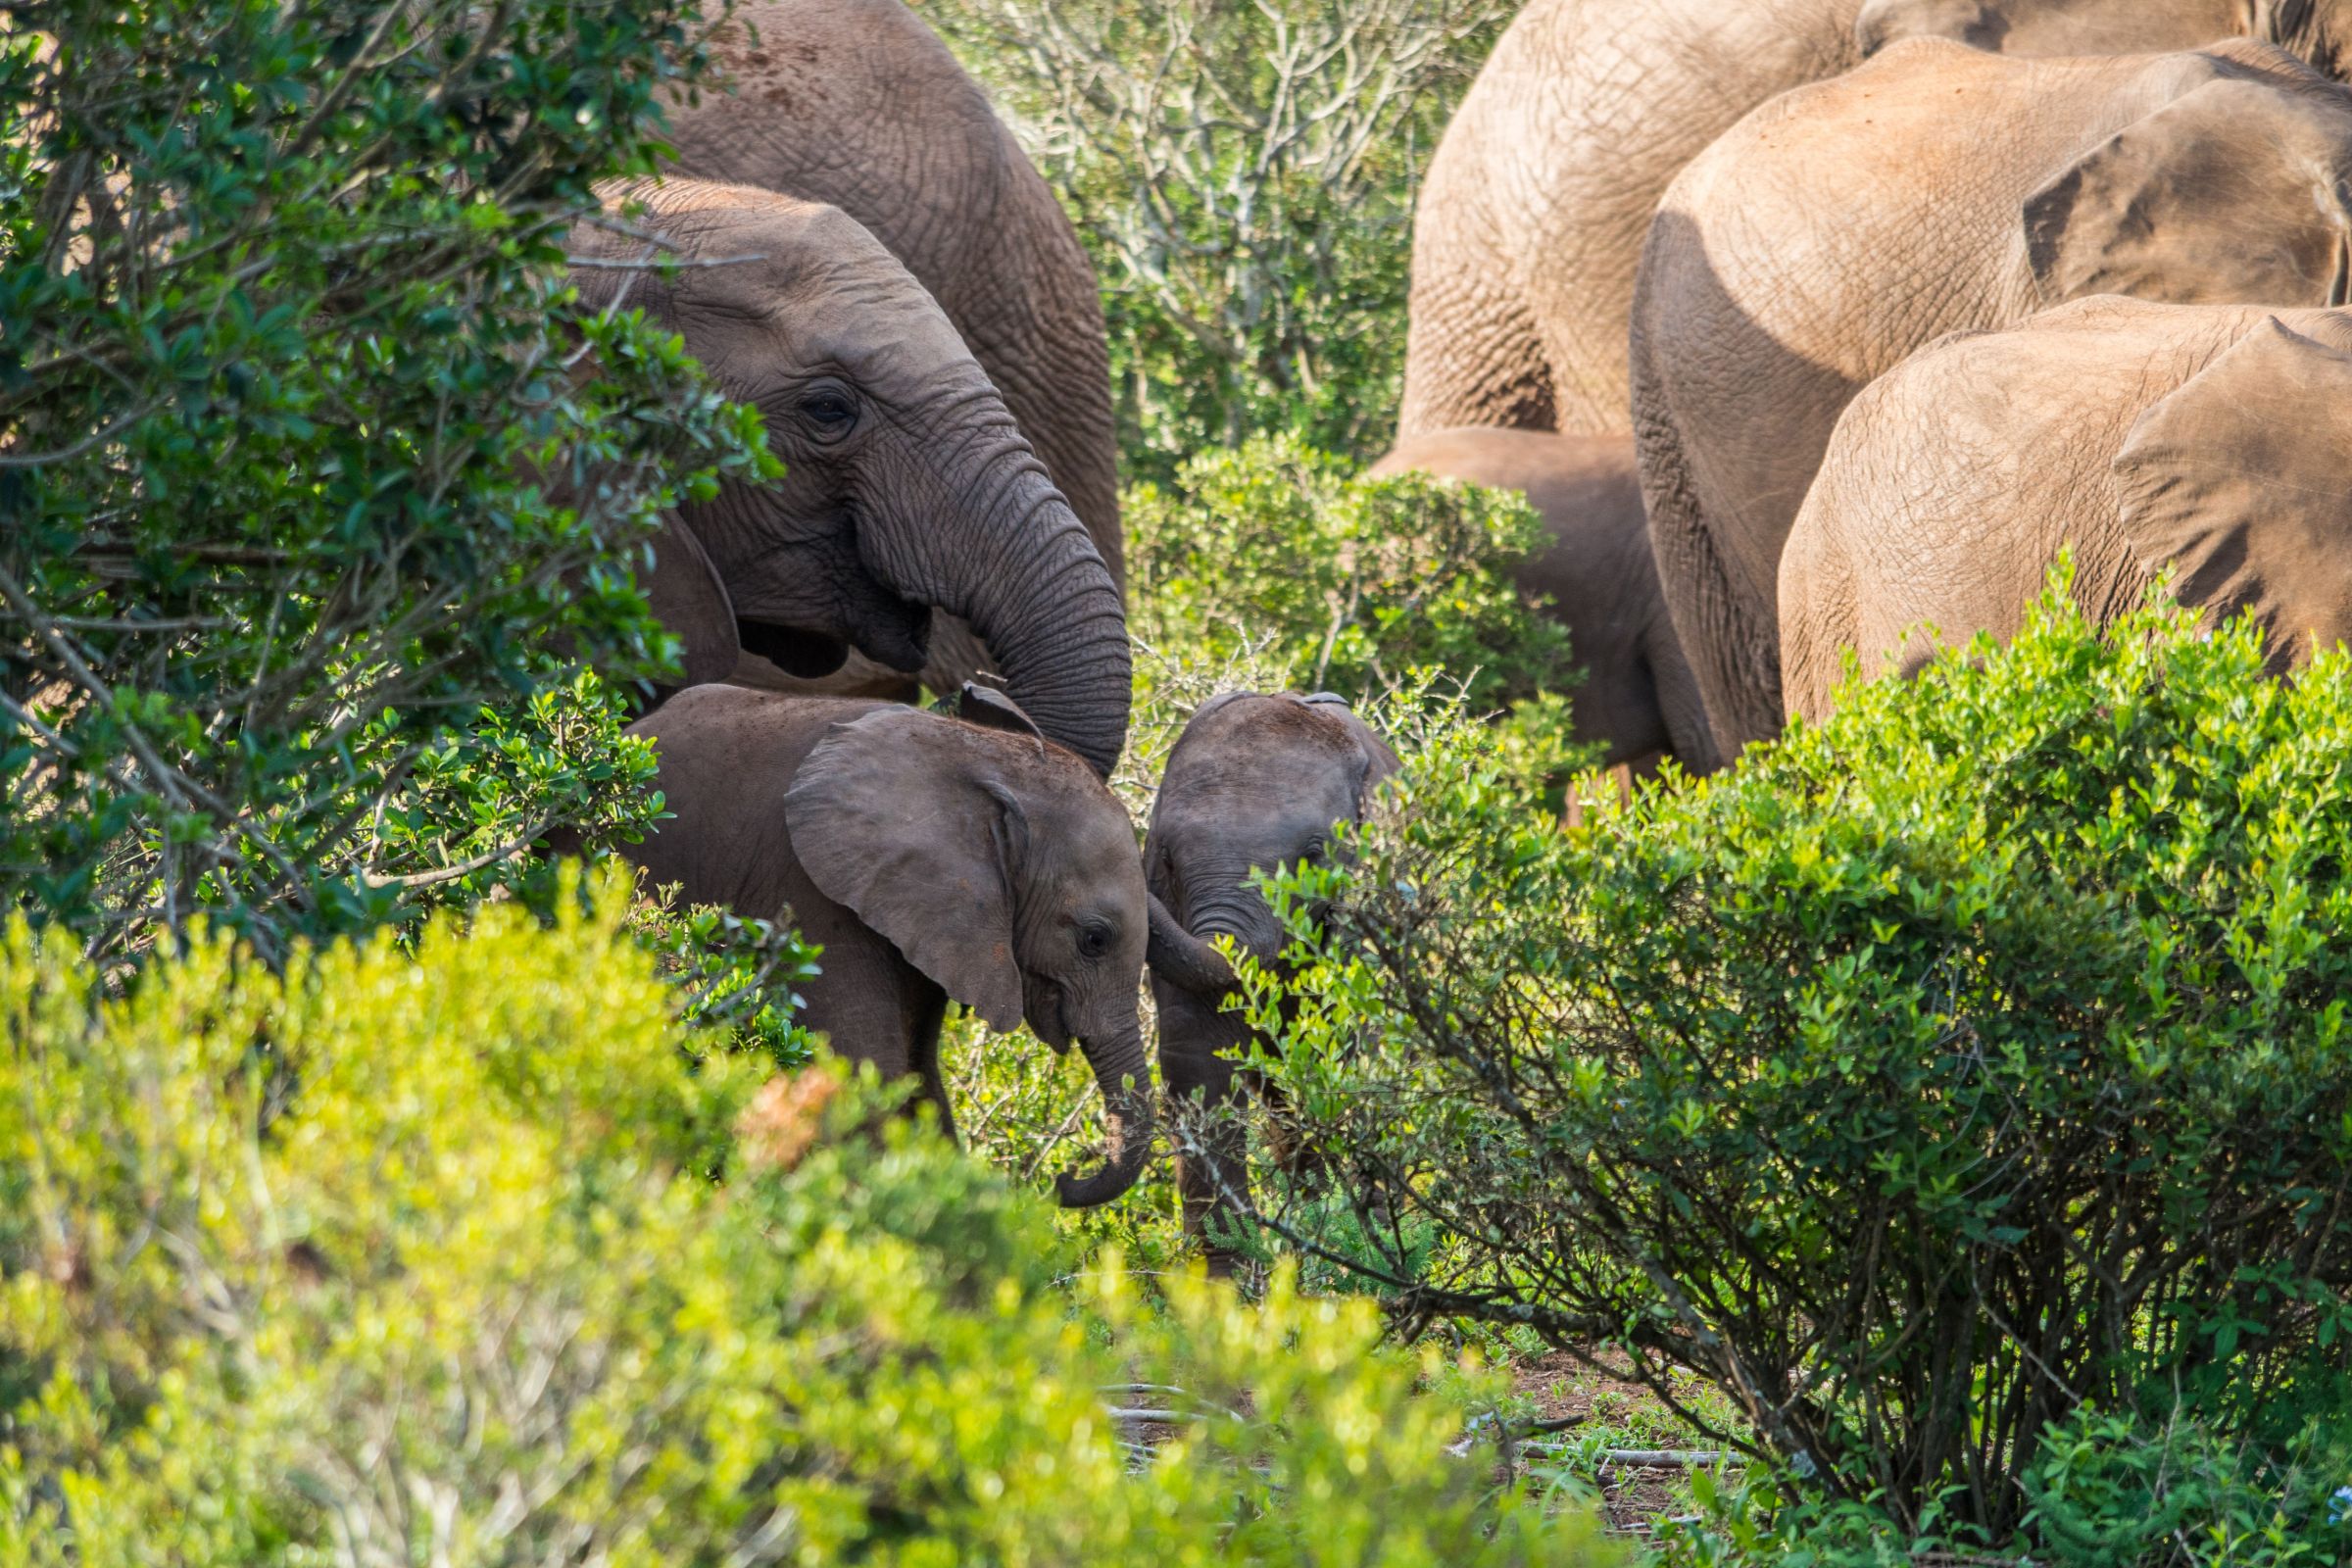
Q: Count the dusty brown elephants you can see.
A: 8